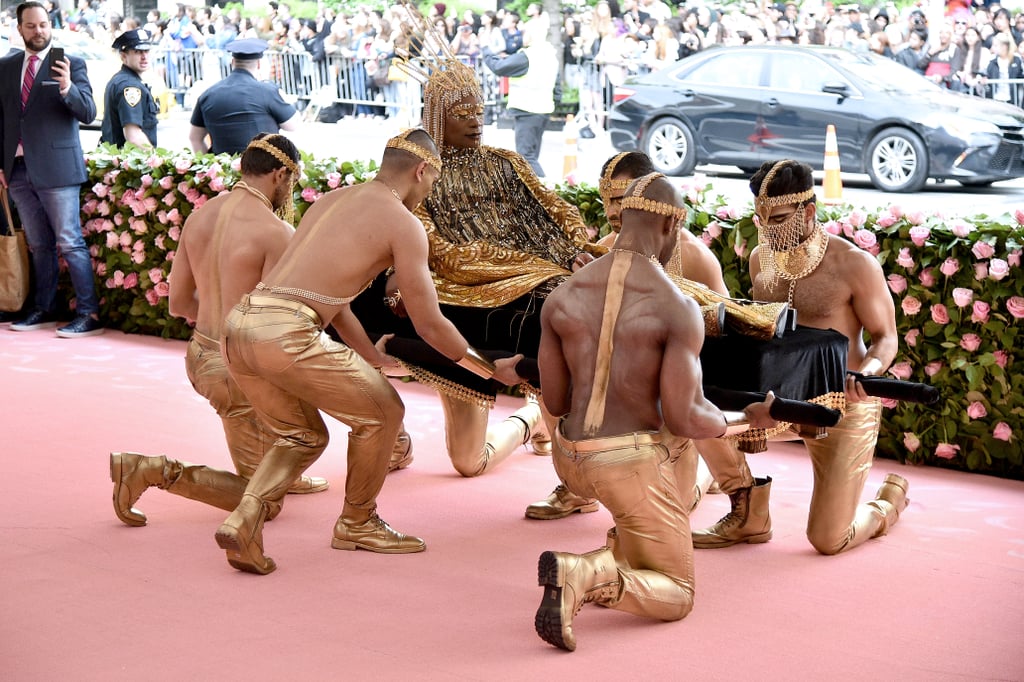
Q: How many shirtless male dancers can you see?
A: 5